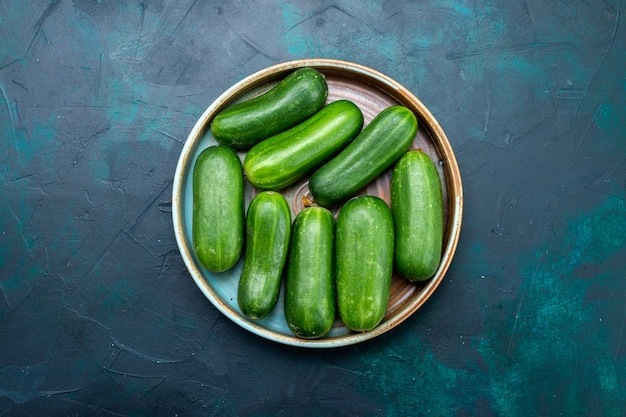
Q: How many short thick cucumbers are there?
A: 8